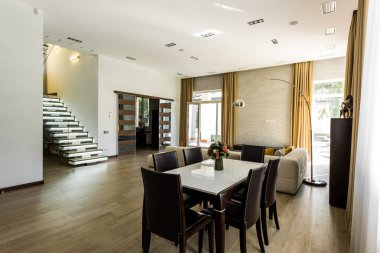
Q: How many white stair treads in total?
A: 12